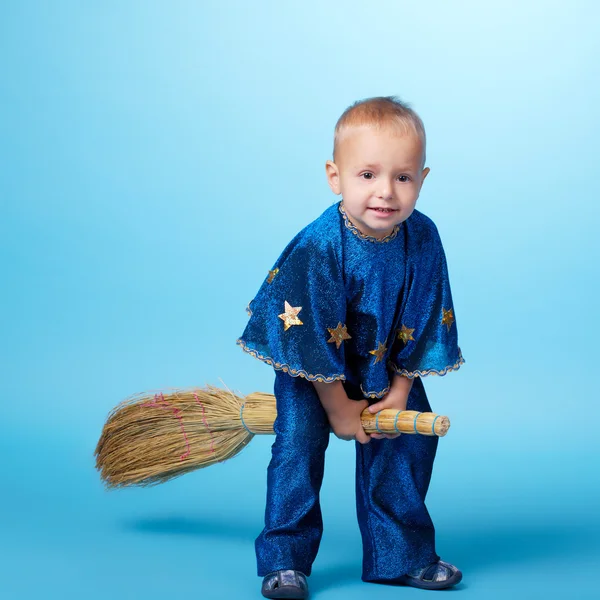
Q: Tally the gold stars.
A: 6